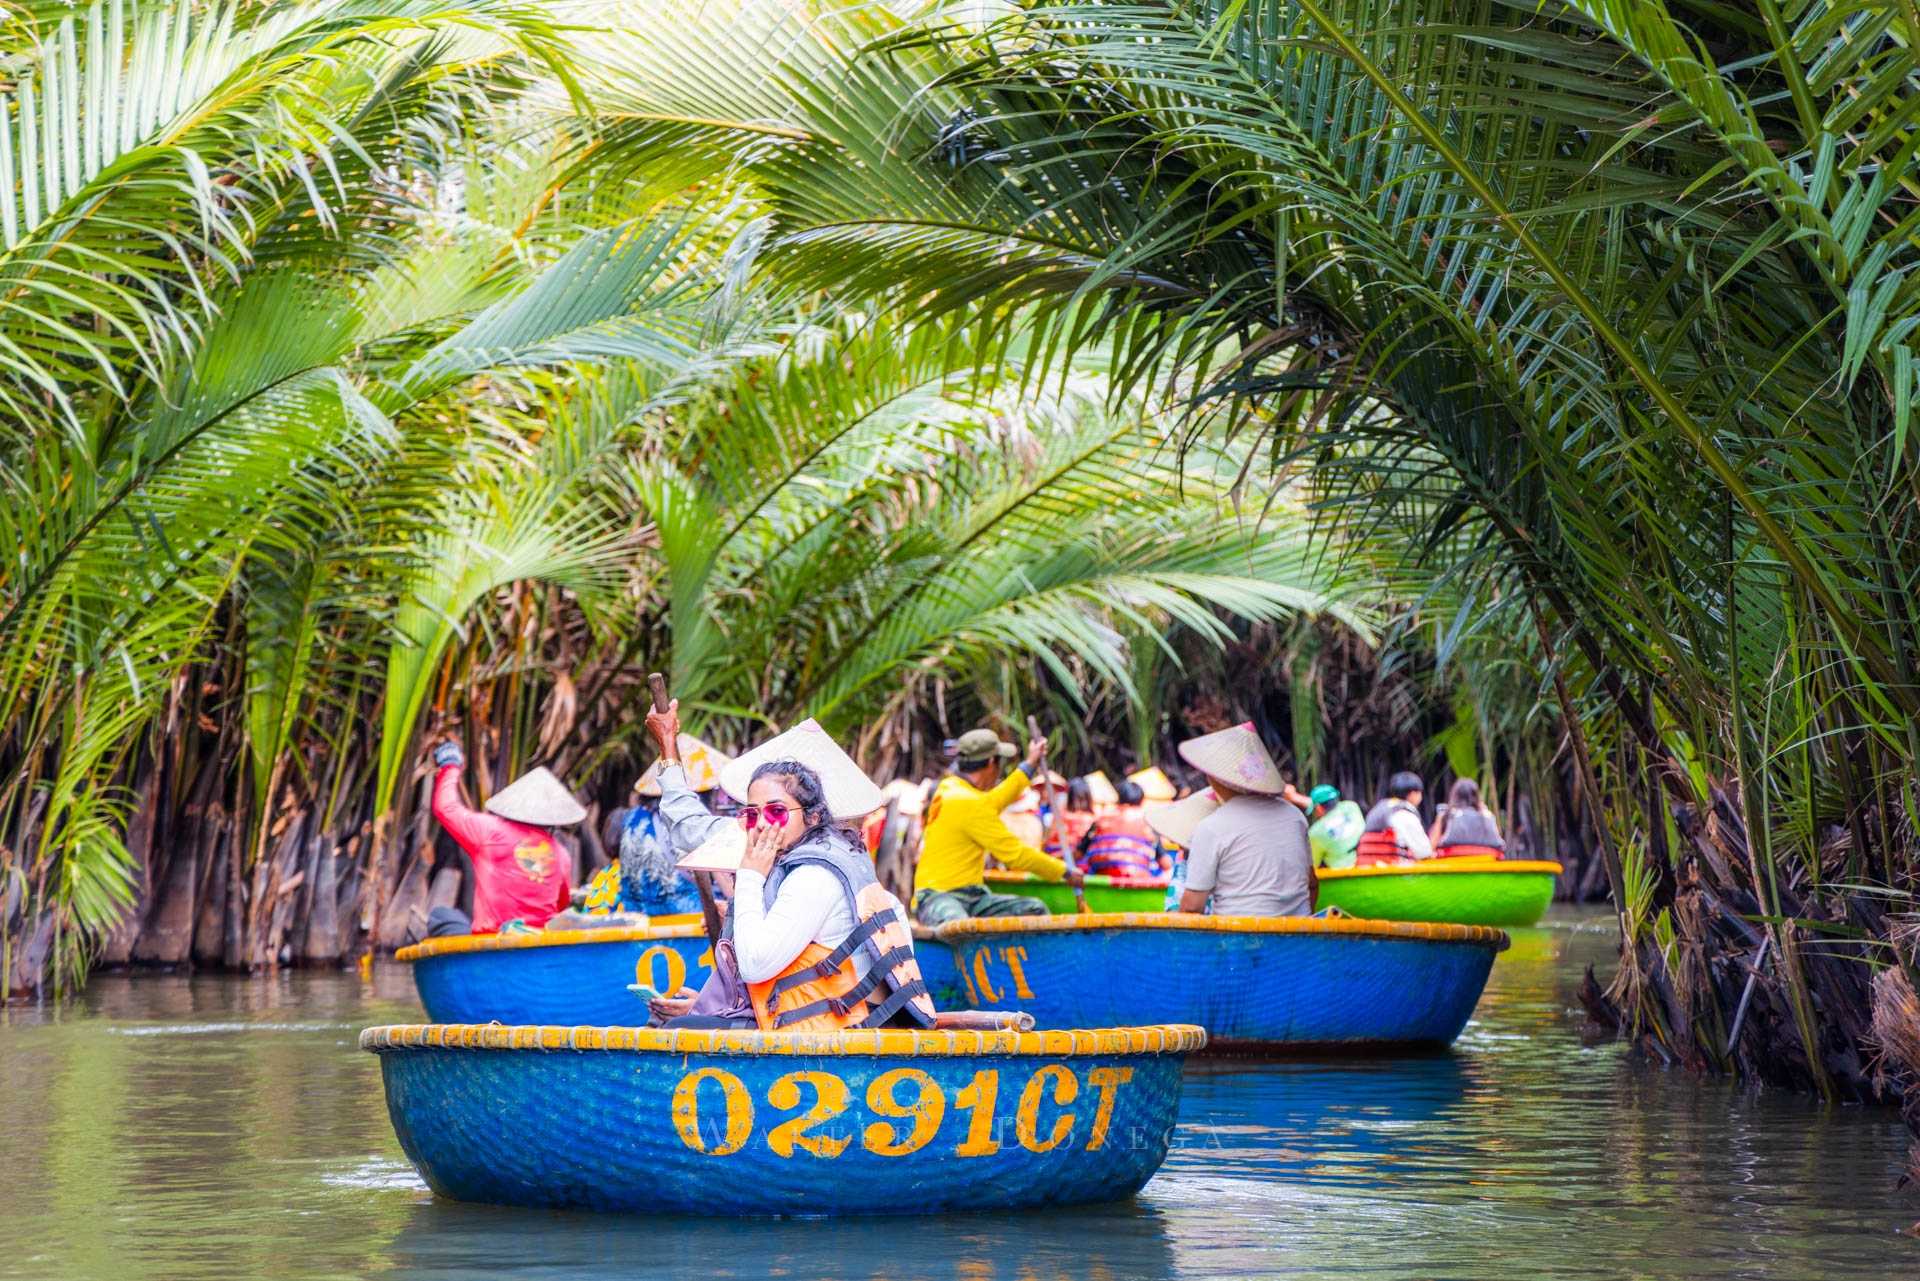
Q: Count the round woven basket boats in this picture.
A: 5